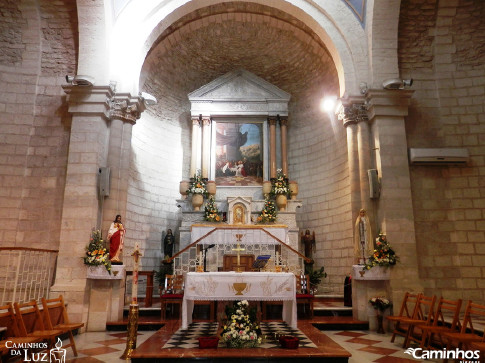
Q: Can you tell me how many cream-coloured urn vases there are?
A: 6